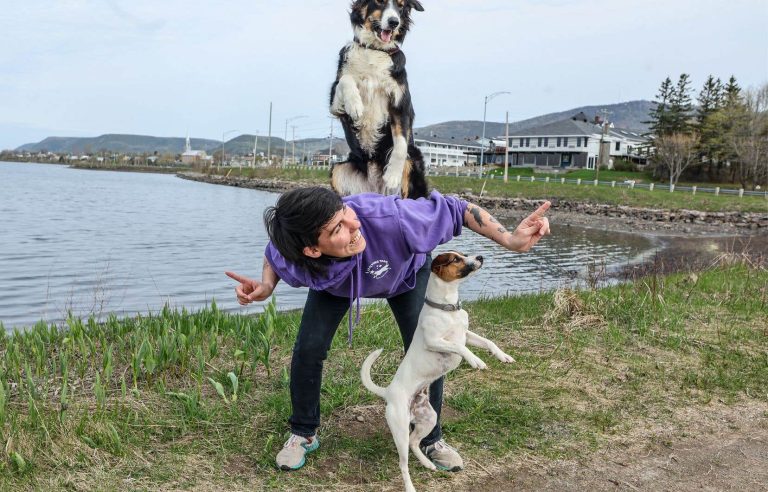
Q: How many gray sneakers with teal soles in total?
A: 2